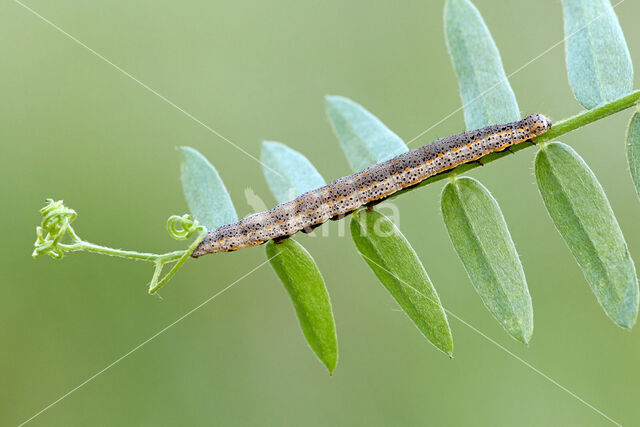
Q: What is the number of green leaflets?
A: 10